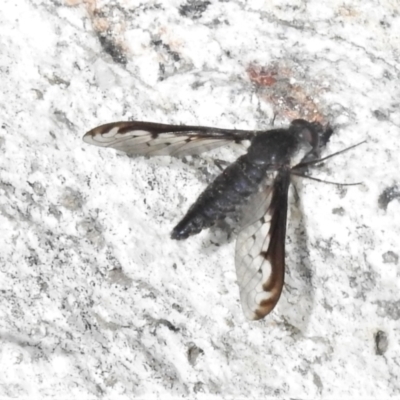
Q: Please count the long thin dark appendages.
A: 2